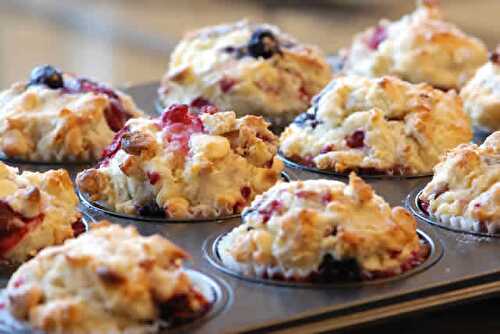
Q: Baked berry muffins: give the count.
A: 10